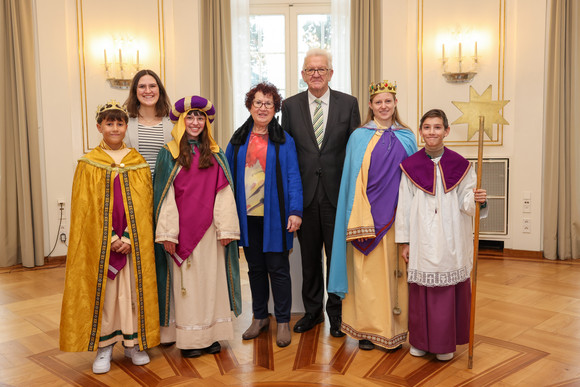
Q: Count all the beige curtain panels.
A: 4